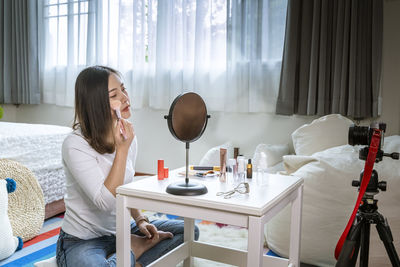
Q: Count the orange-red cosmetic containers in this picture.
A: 2